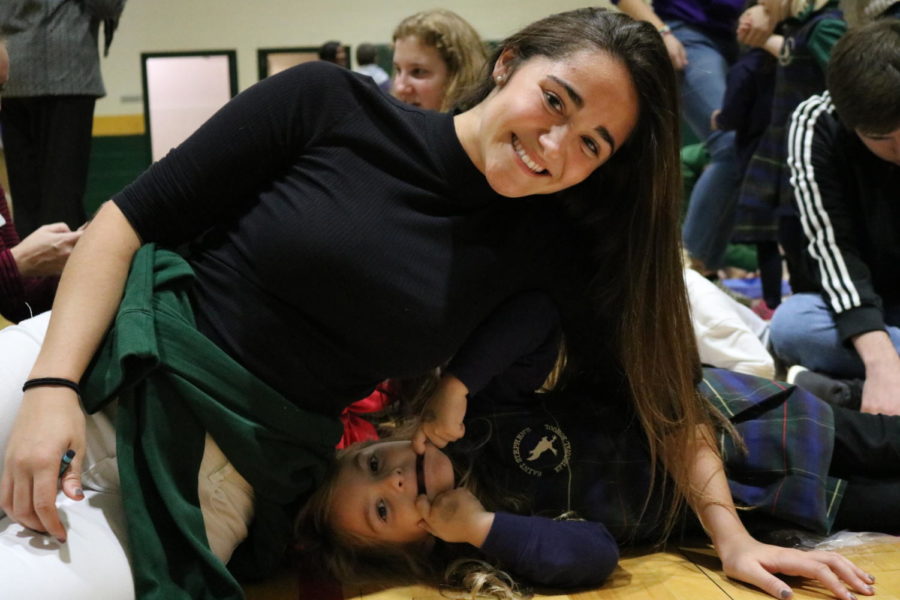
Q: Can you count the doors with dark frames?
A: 2